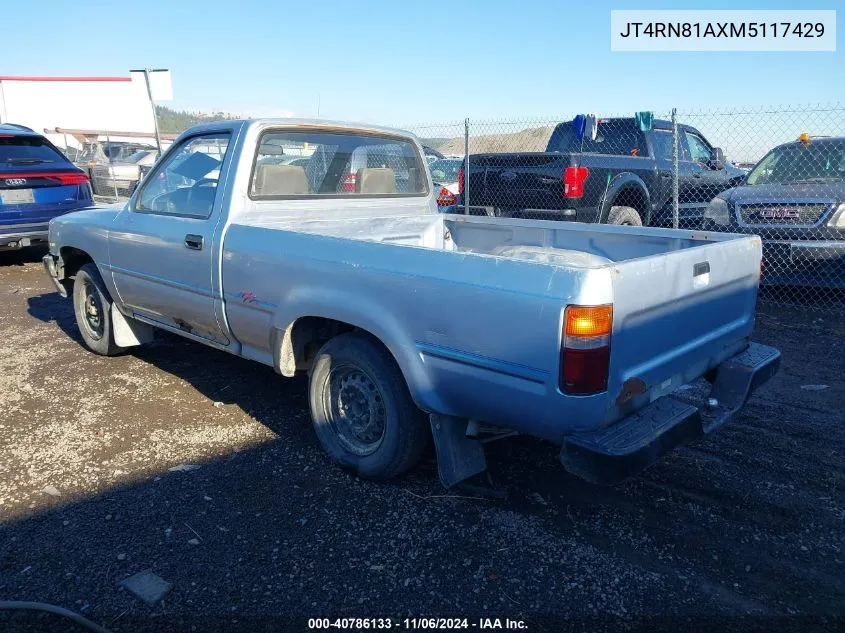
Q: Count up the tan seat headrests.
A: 2